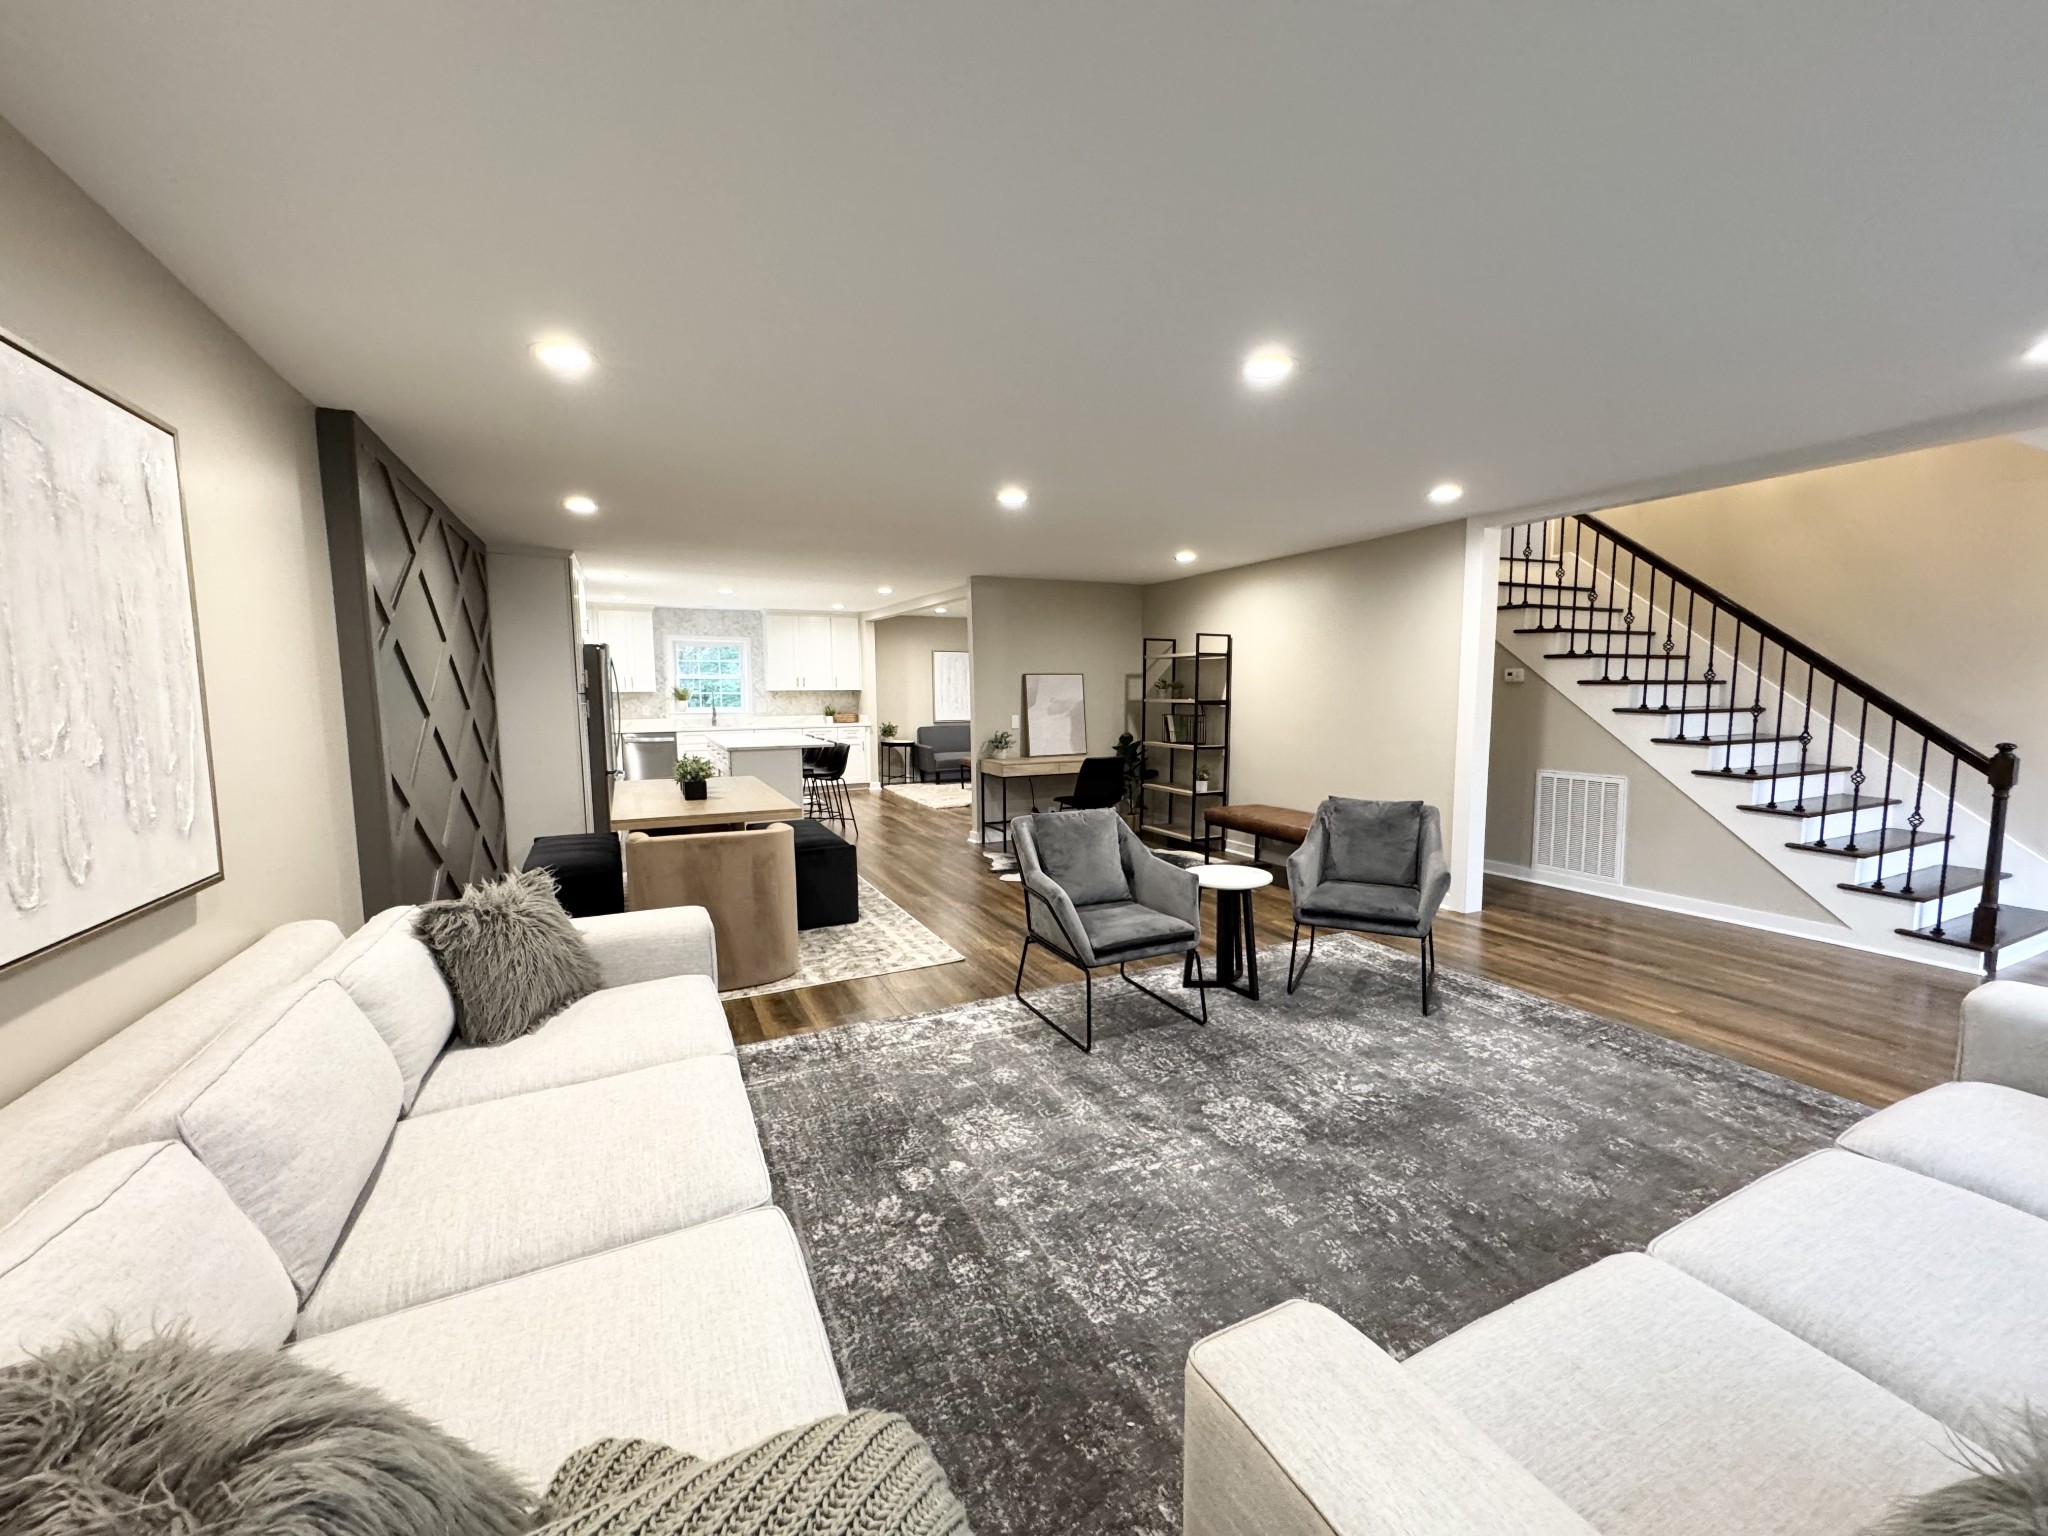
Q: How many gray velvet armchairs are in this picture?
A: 2